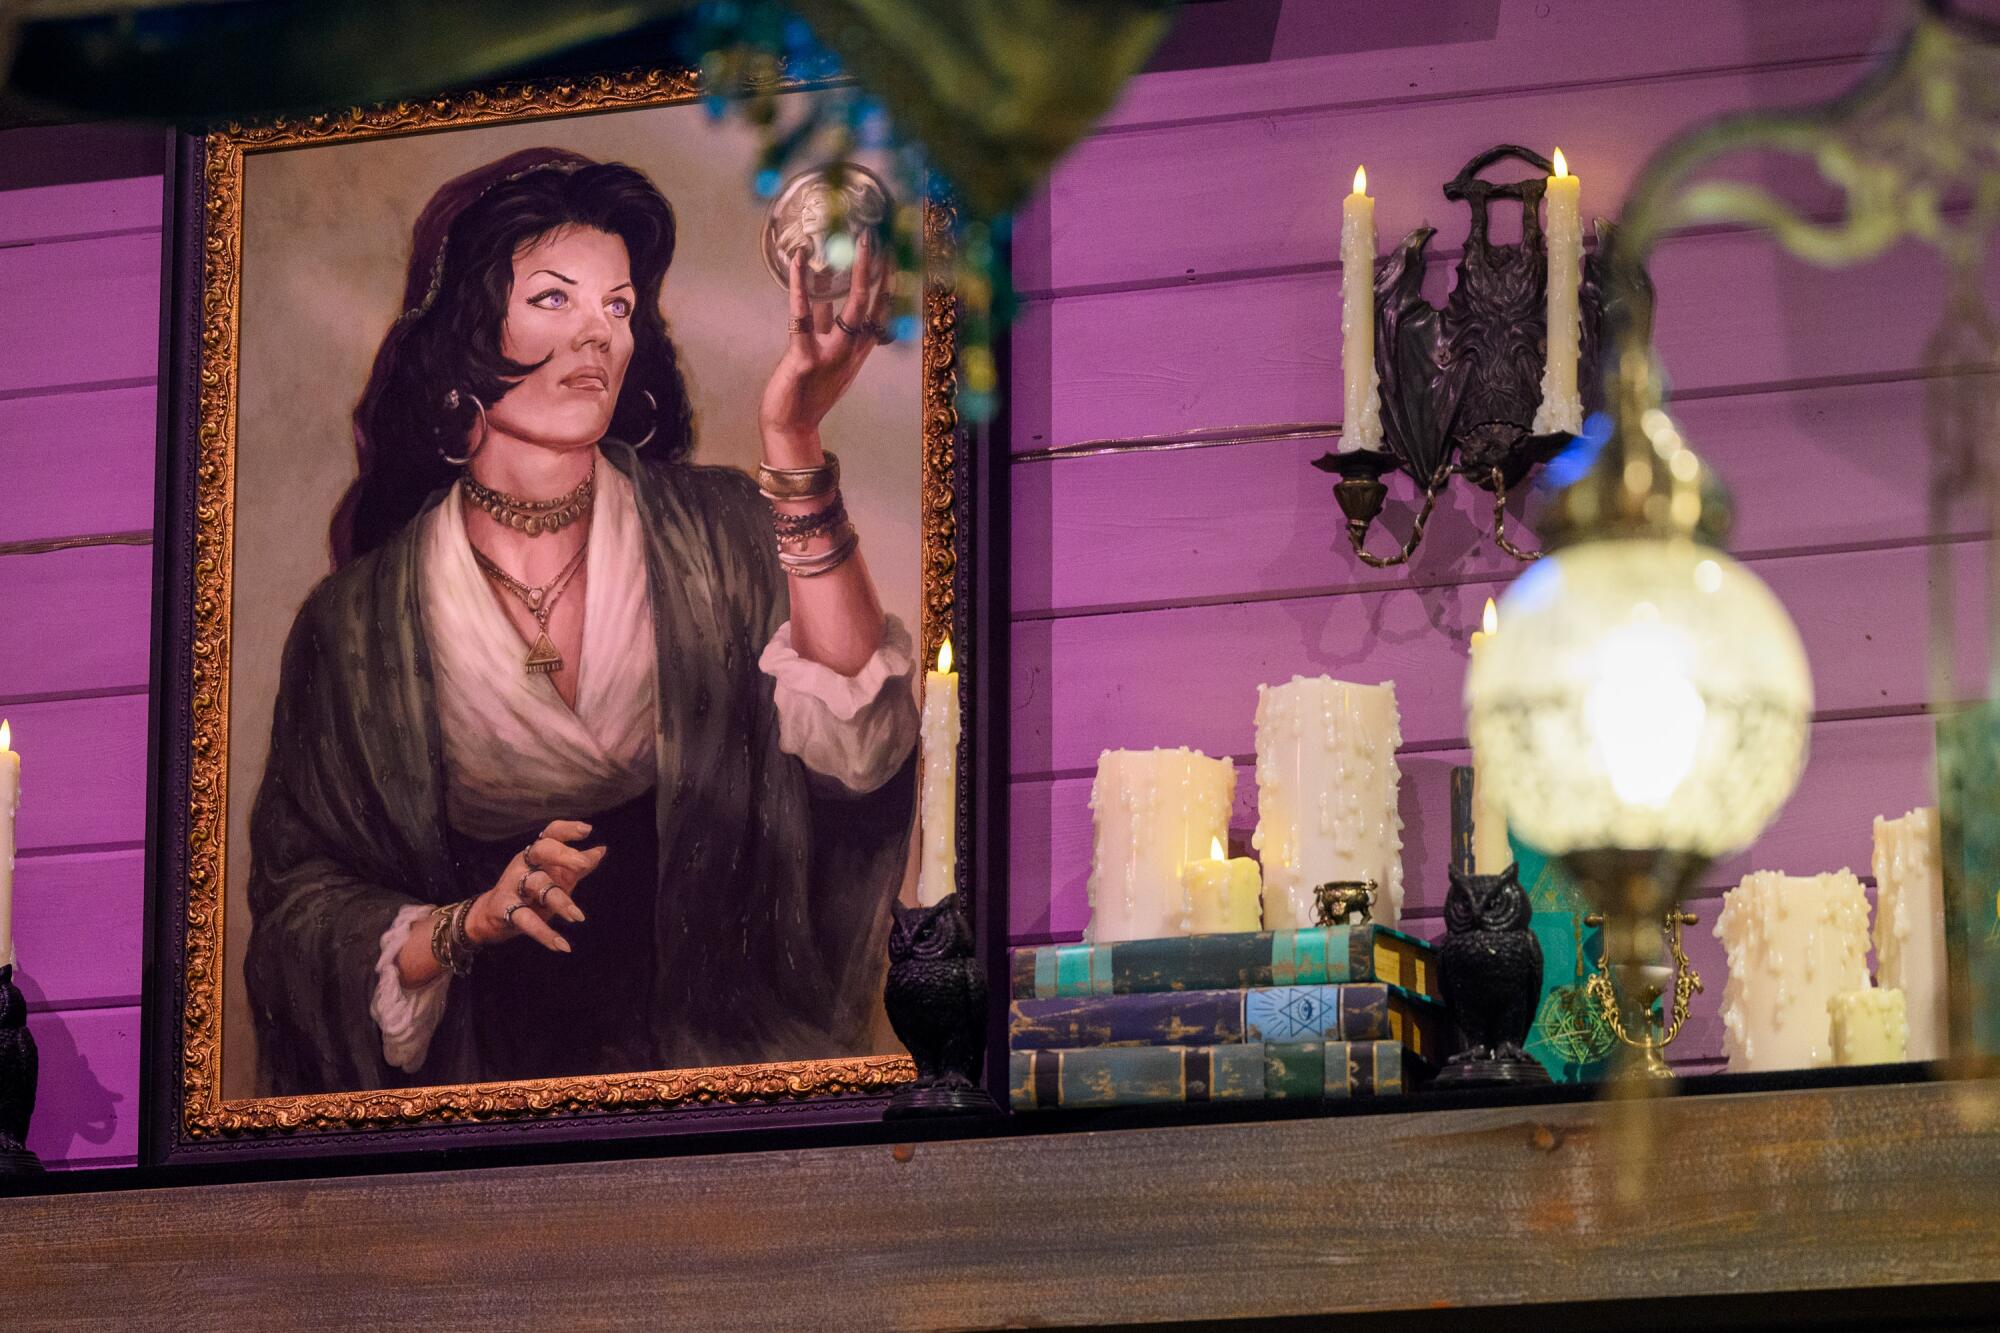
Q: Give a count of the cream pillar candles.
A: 6